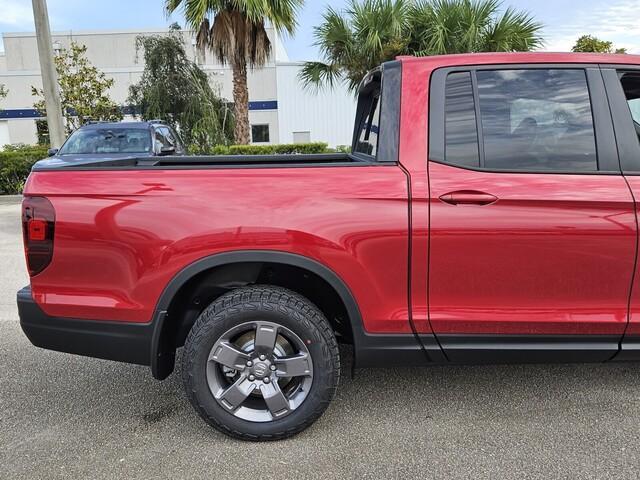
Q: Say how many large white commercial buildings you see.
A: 1